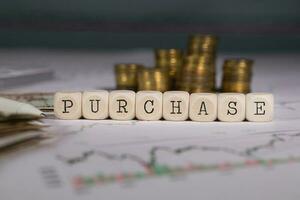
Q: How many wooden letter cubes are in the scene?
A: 8